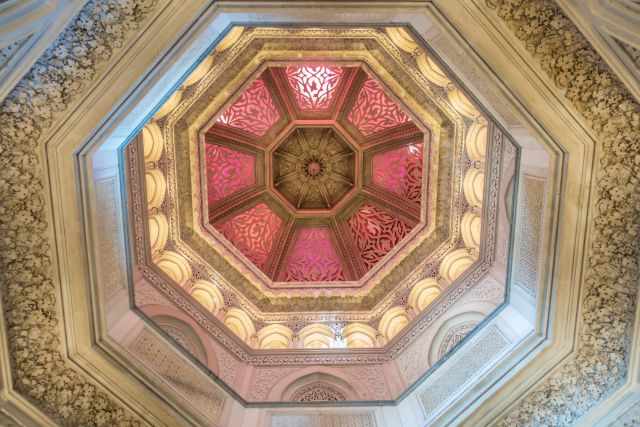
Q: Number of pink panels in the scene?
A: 8